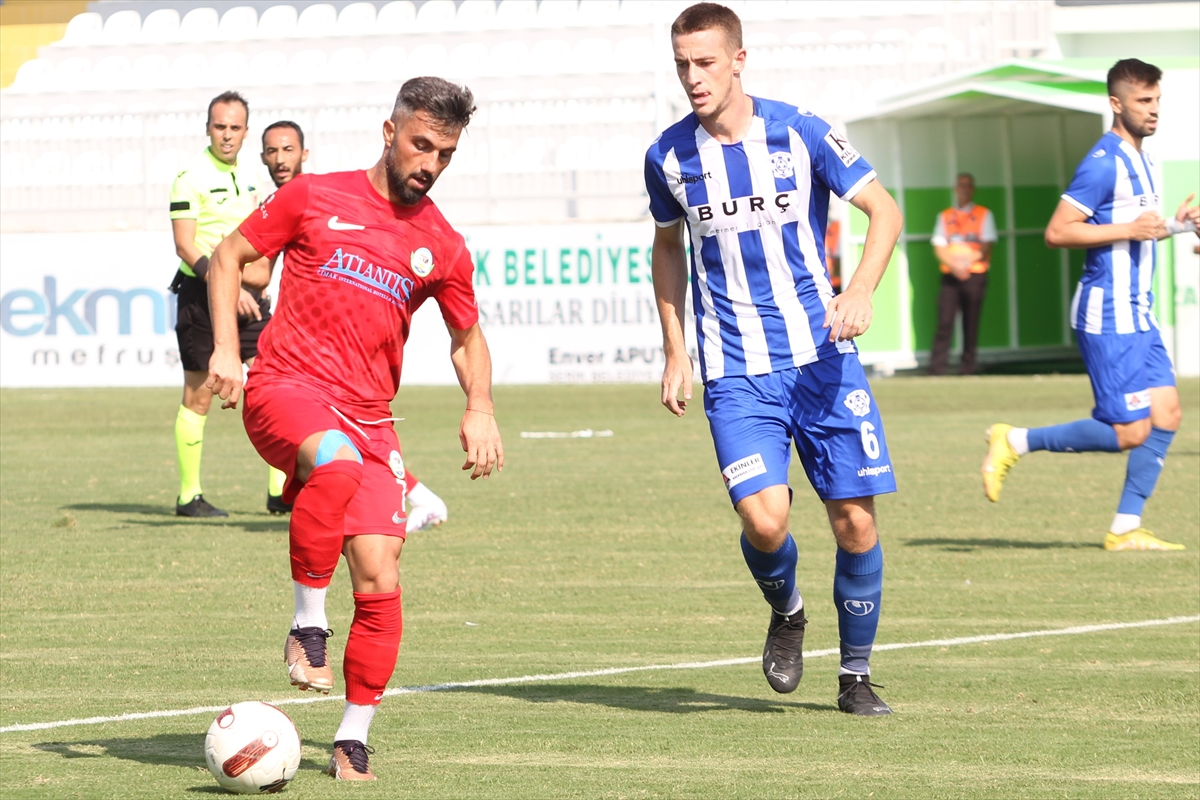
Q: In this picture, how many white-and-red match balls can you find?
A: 1